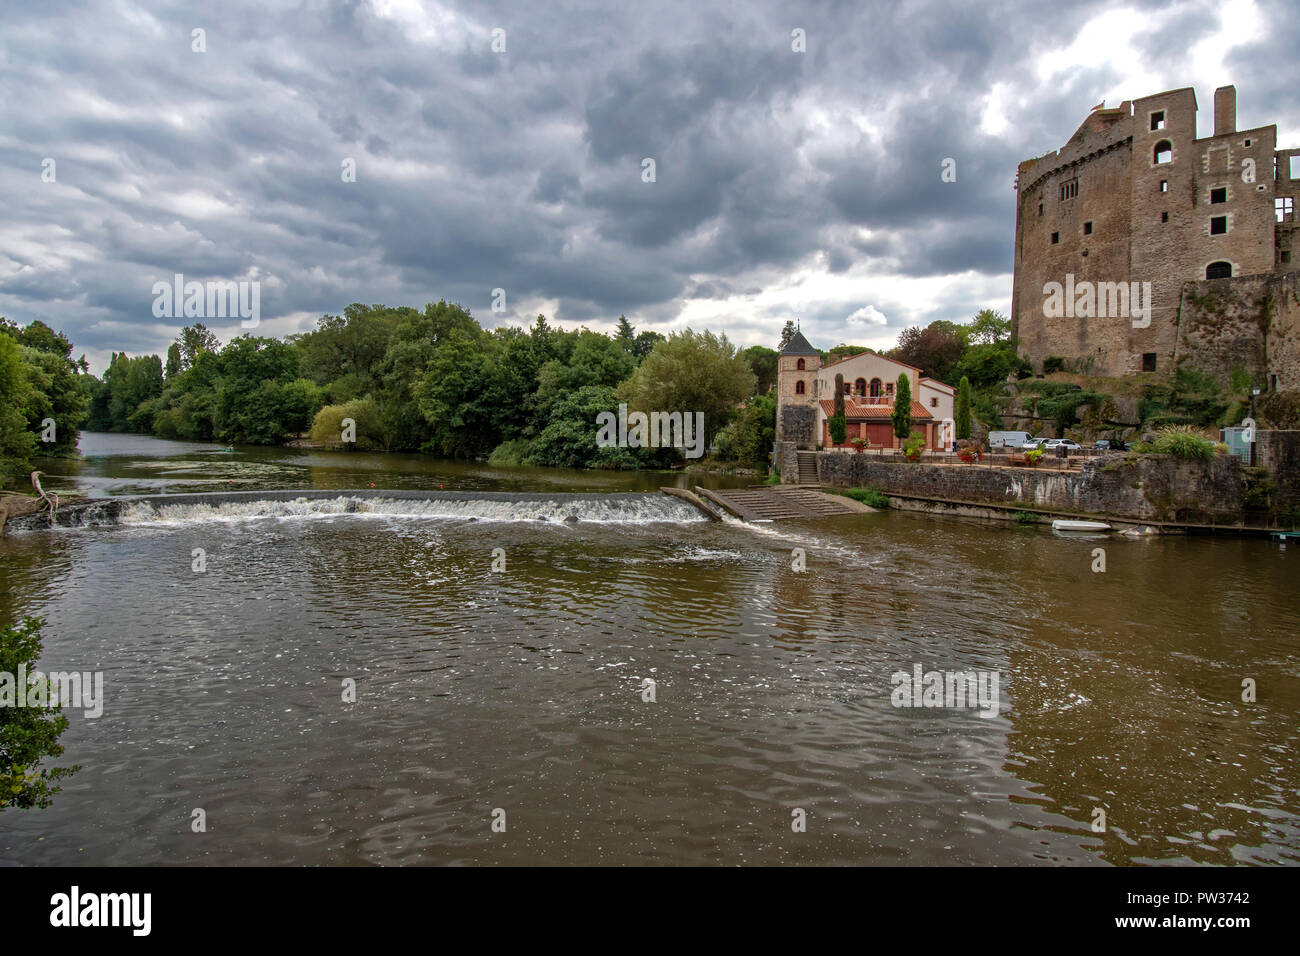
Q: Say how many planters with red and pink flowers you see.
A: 4